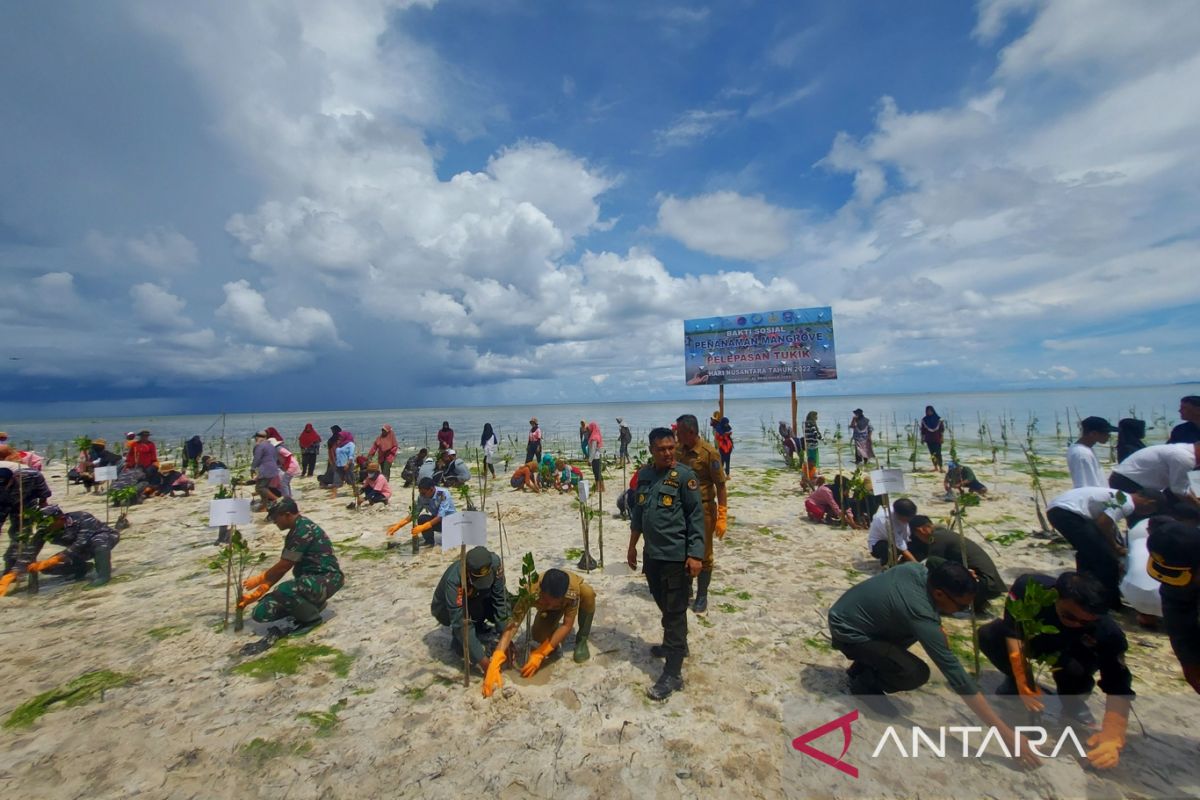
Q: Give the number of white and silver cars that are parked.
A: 0